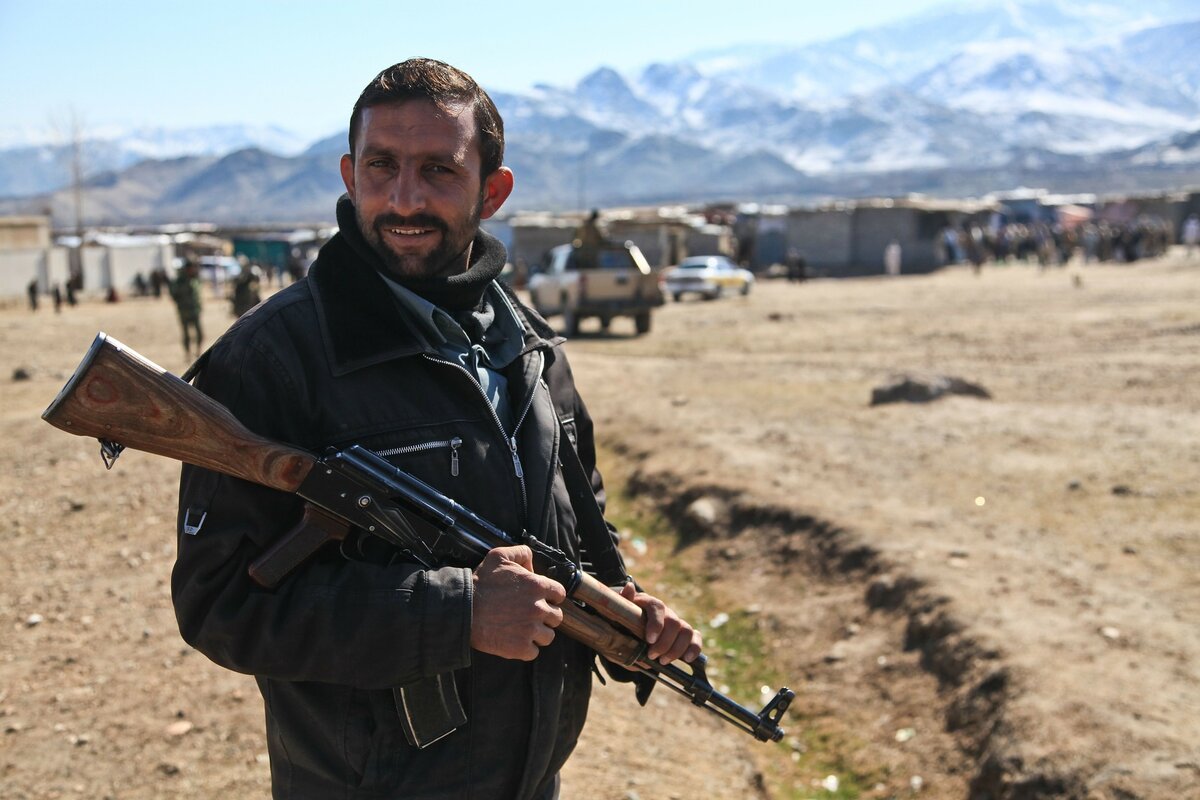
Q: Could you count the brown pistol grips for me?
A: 1